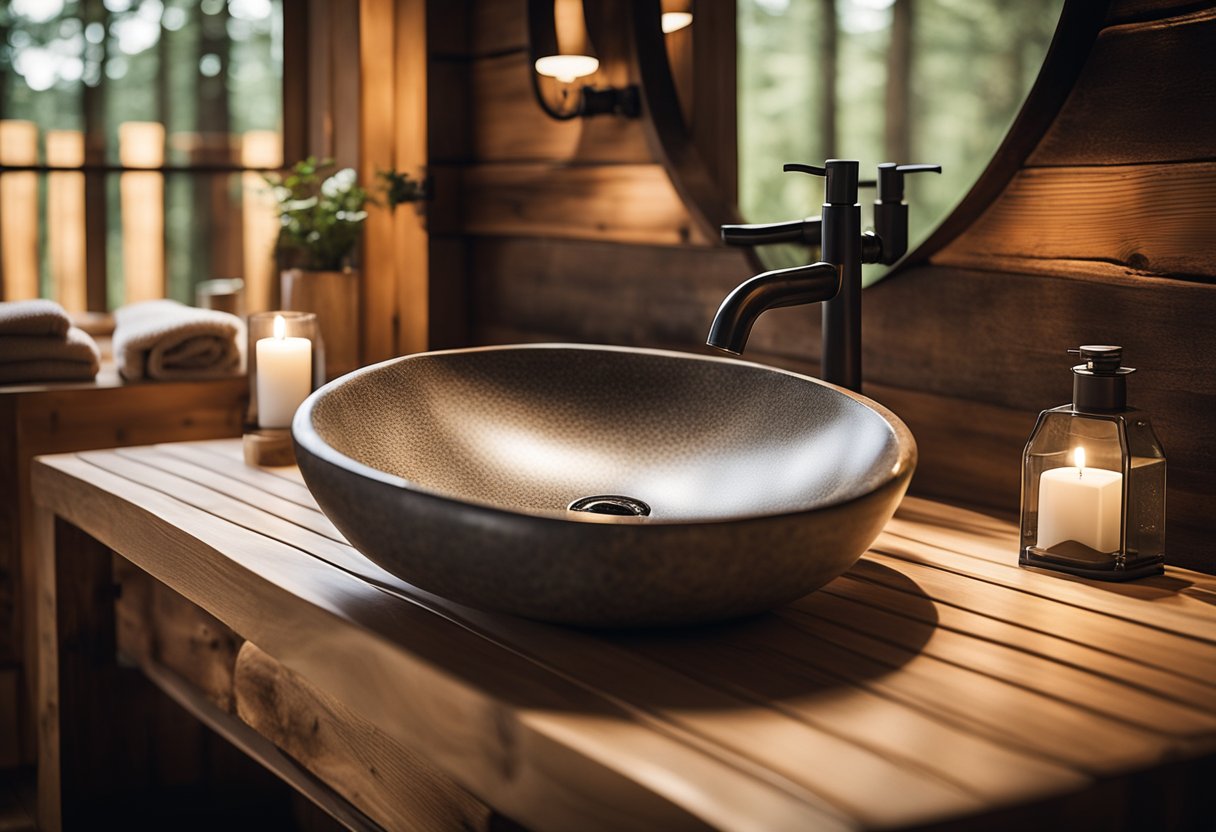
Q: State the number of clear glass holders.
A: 2